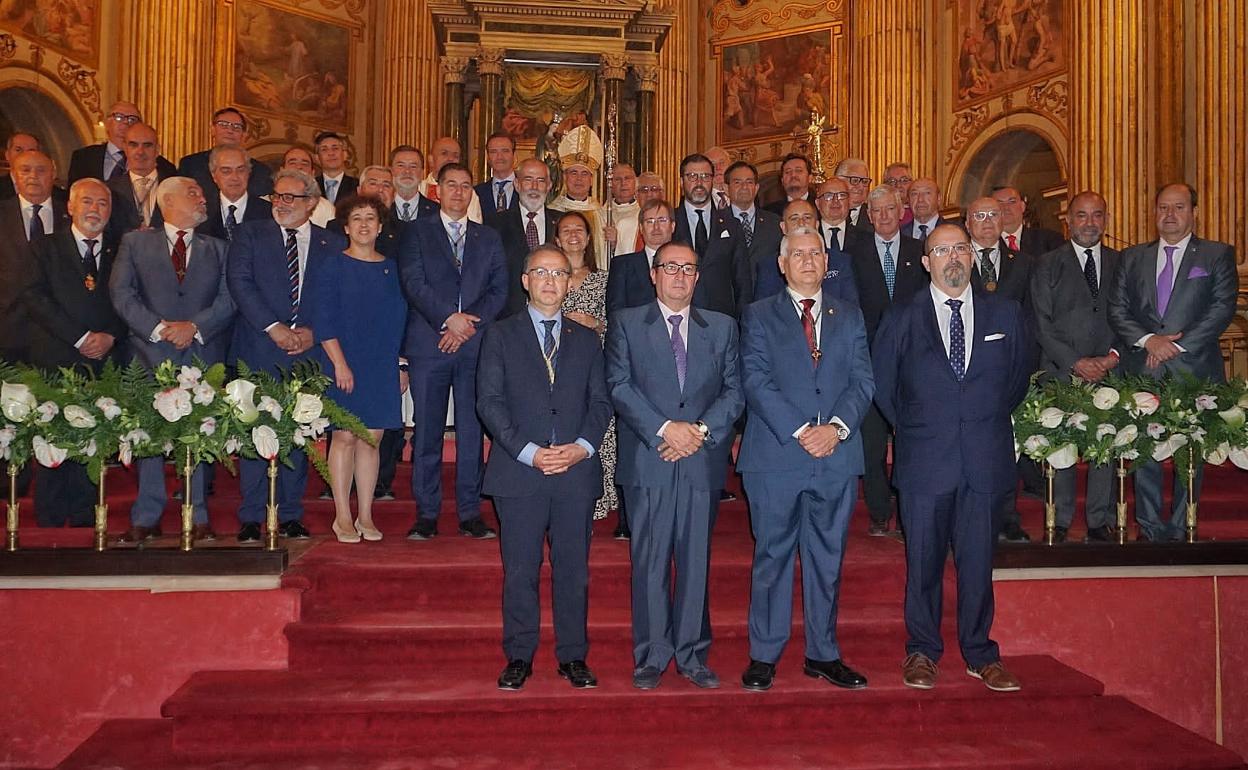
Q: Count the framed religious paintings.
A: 4